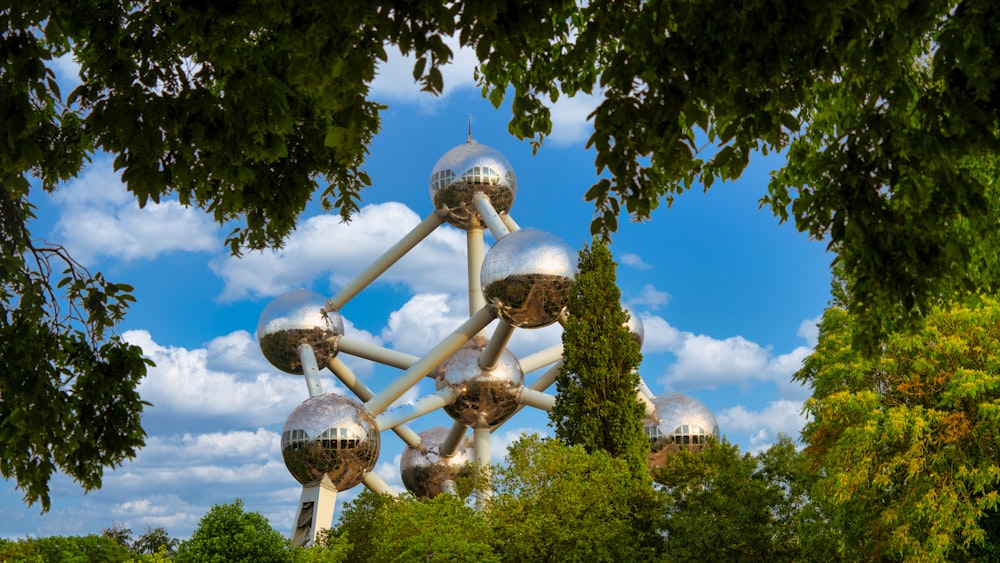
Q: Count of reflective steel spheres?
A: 8